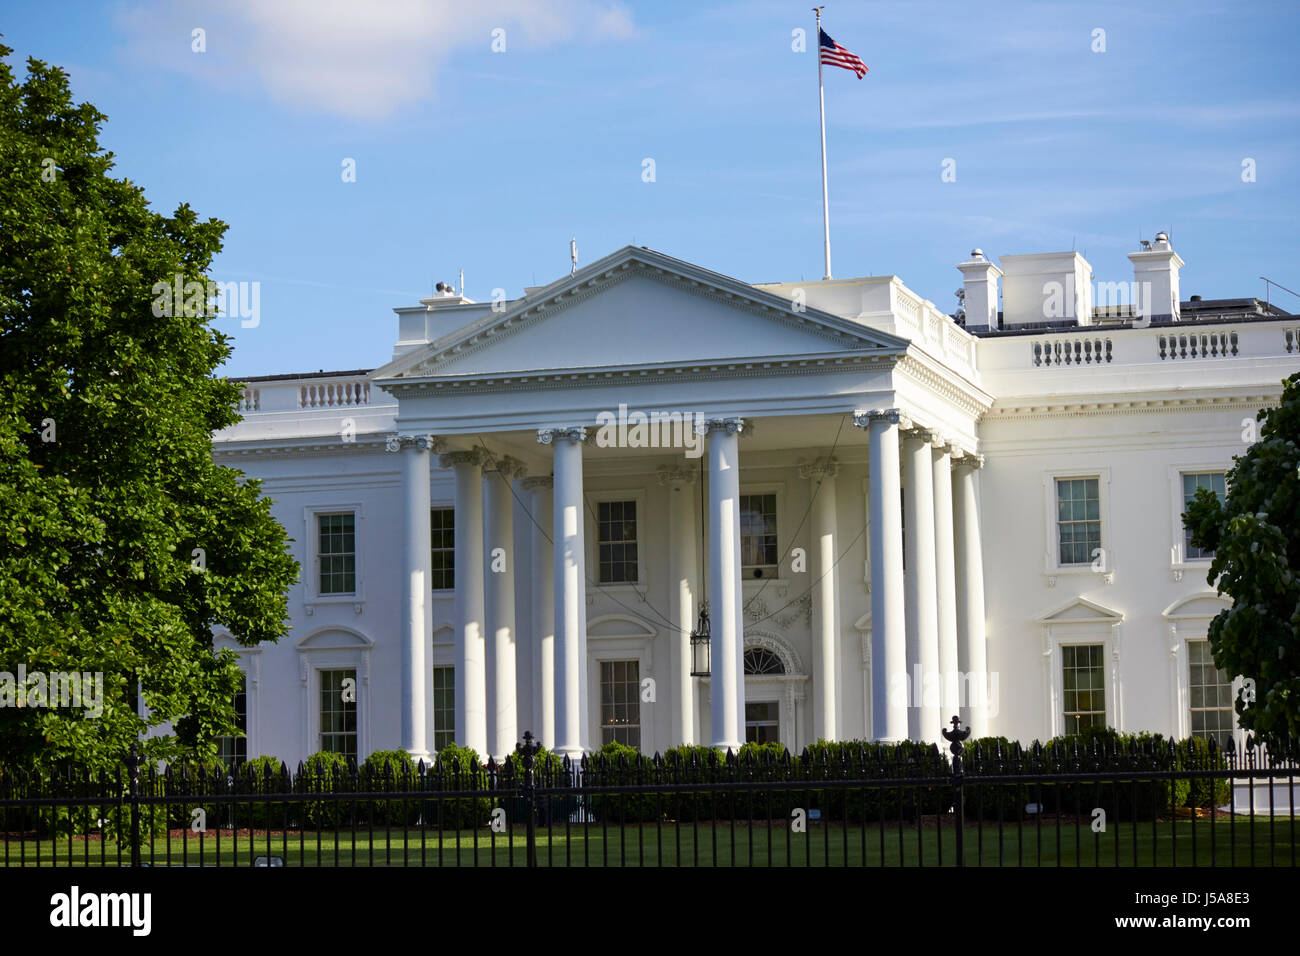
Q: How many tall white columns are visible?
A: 12